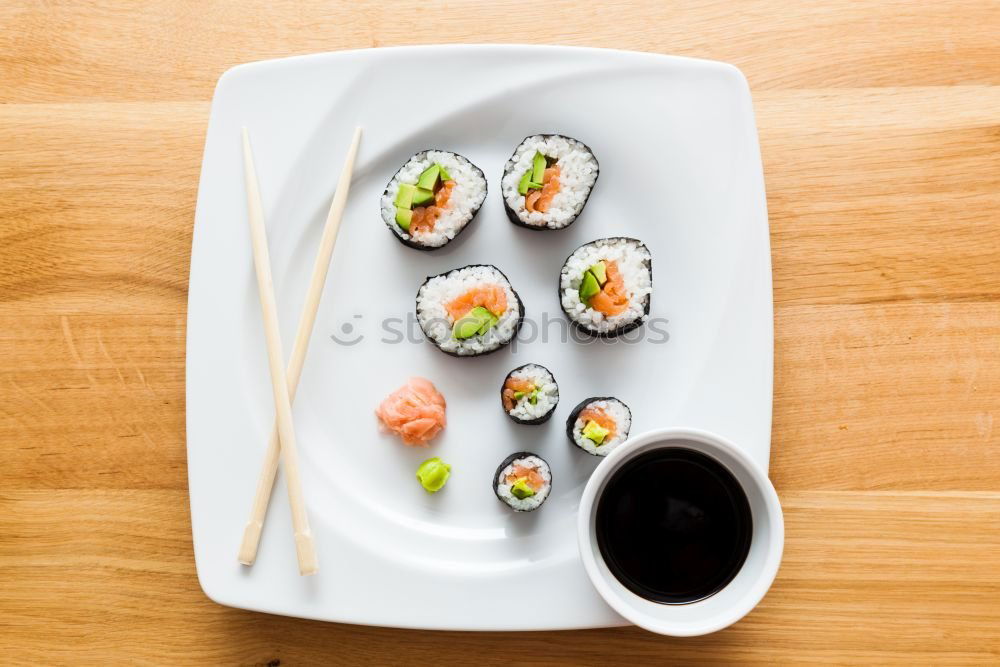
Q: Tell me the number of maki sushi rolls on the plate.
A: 7